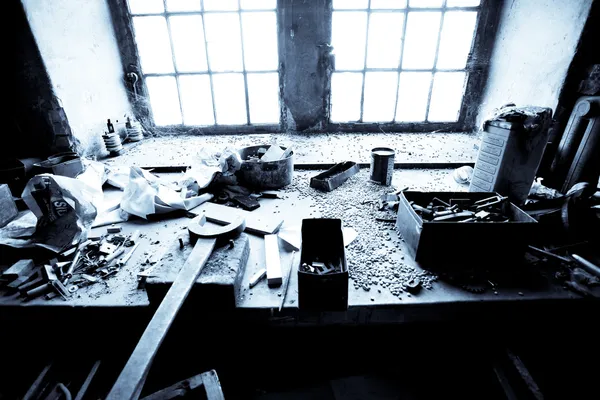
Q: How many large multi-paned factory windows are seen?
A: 2